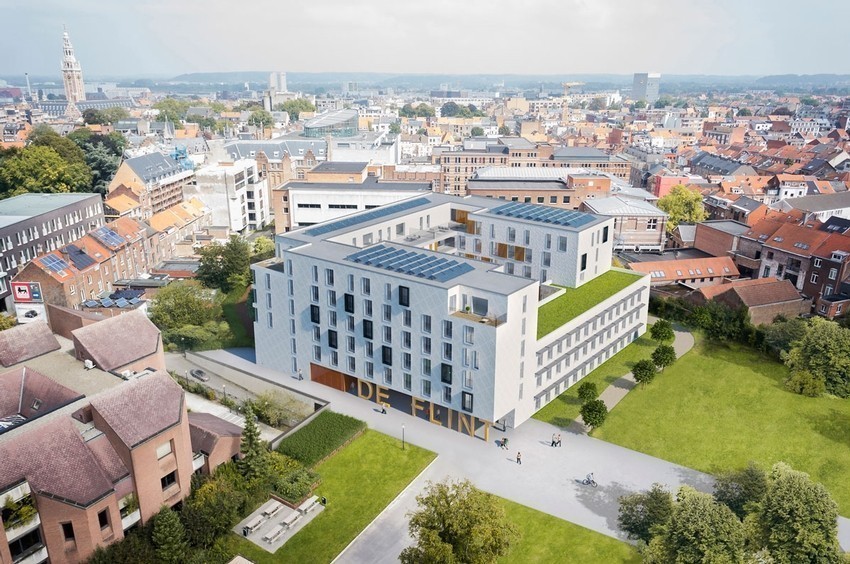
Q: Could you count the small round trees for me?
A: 5